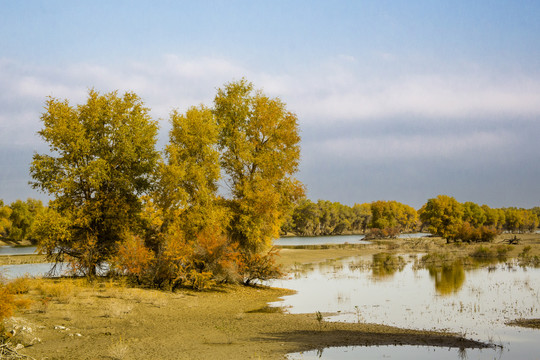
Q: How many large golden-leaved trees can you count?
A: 3